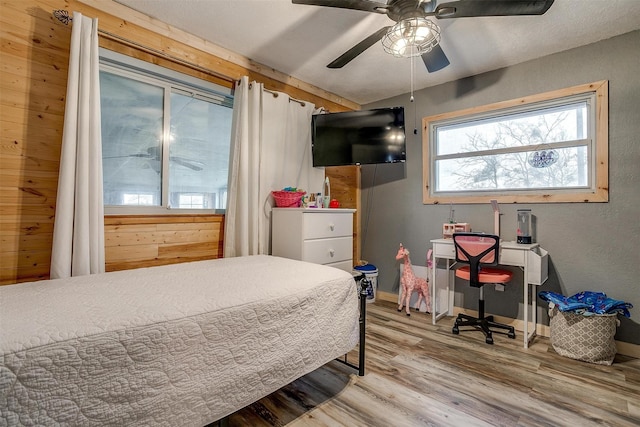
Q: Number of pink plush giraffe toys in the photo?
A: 1